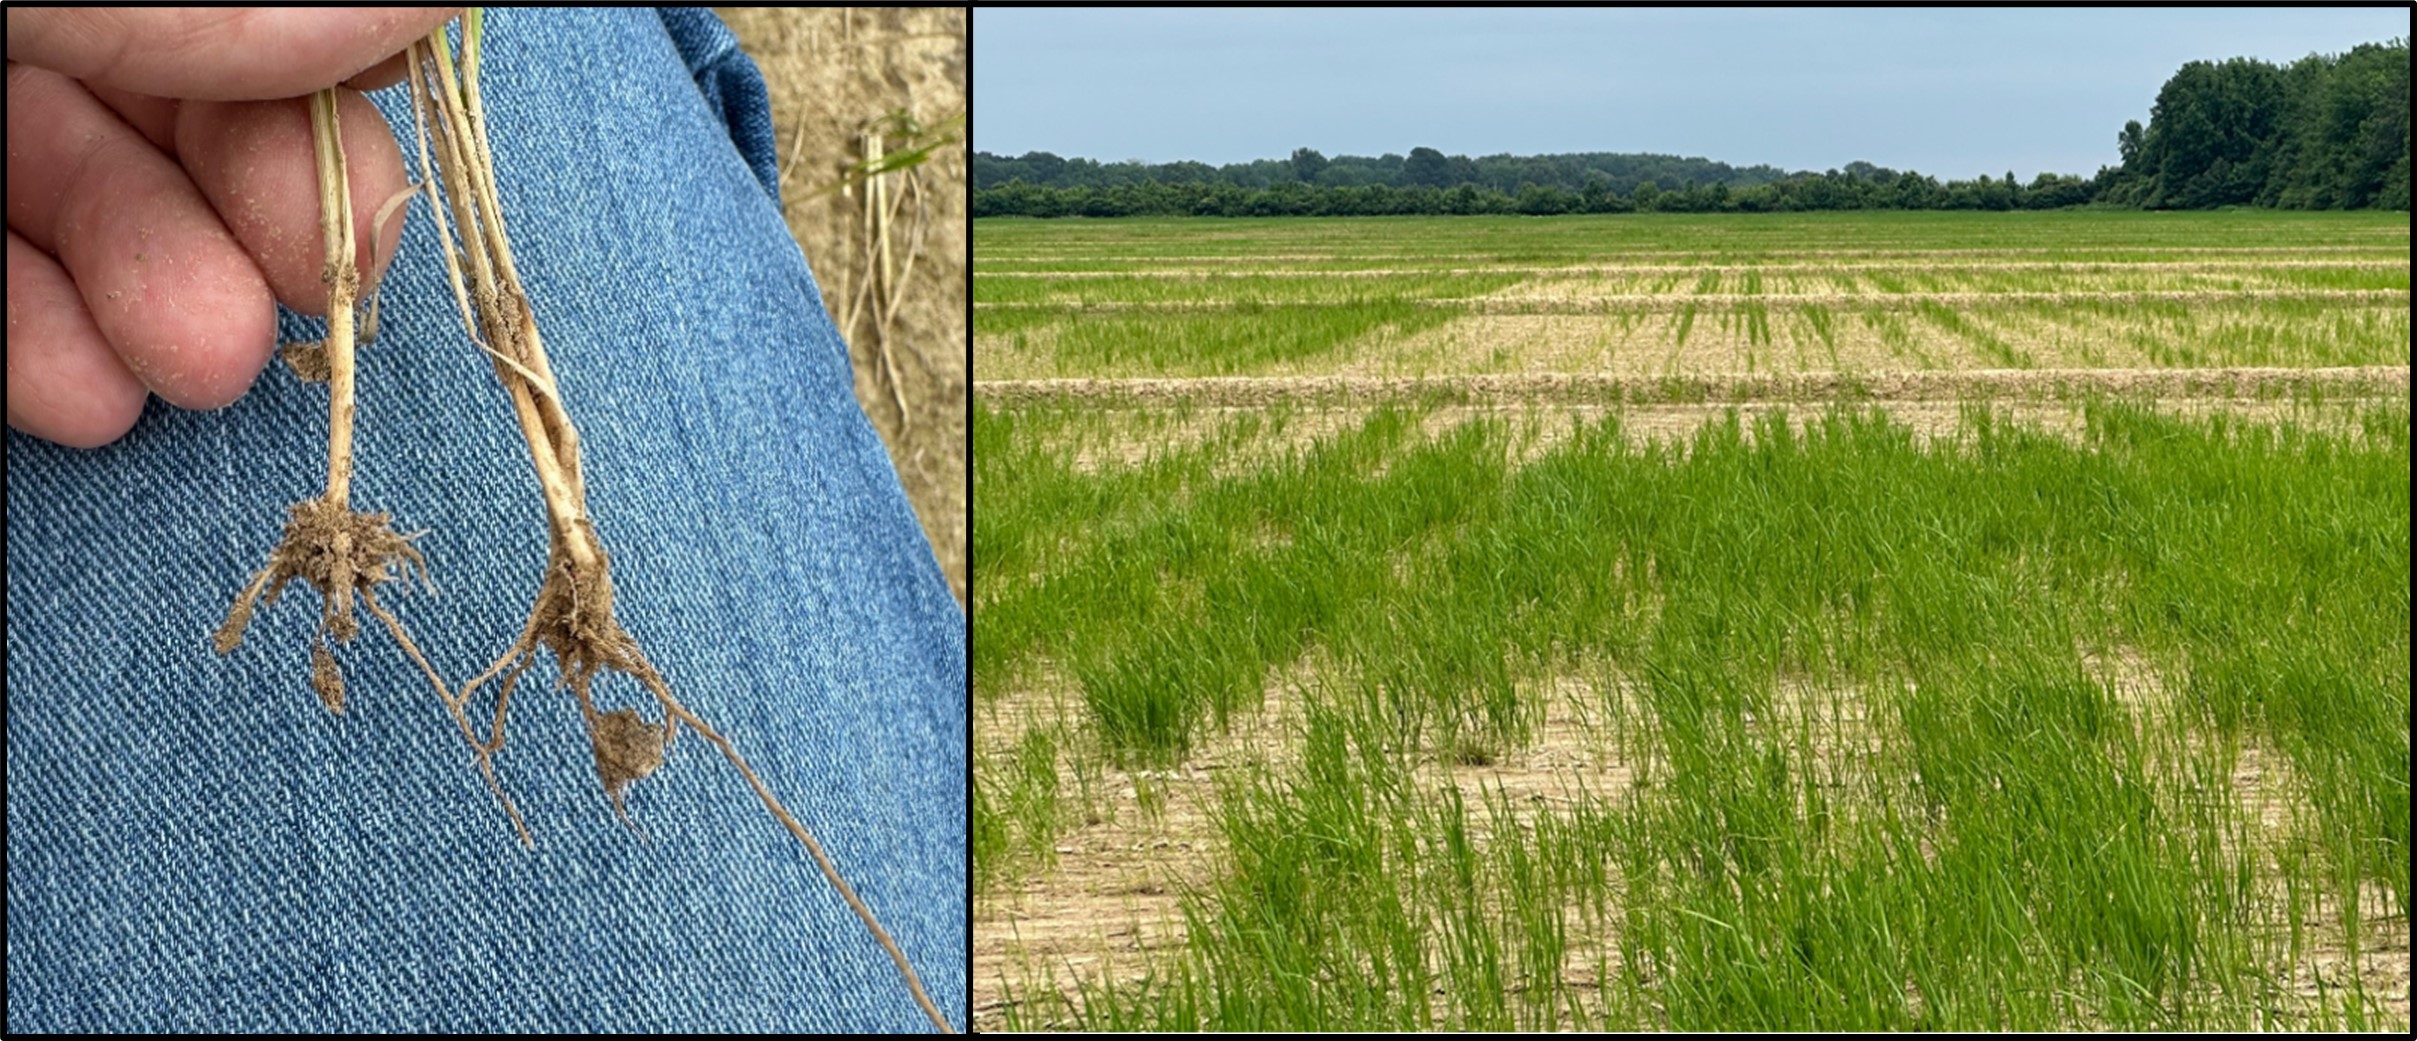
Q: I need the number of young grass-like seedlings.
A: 2